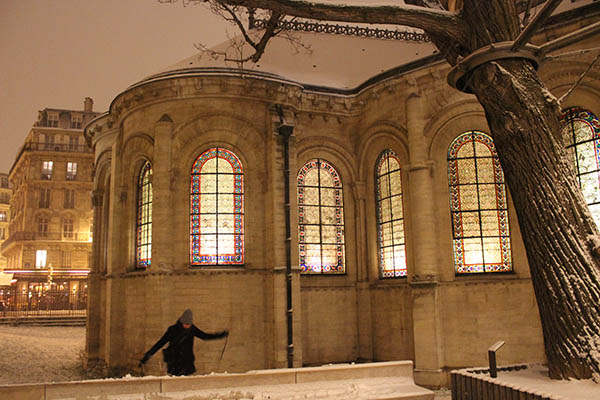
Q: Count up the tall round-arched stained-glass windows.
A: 6